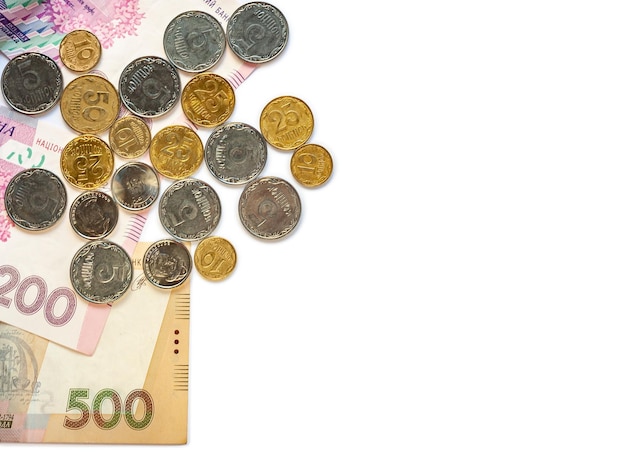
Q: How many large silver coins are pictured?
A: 9